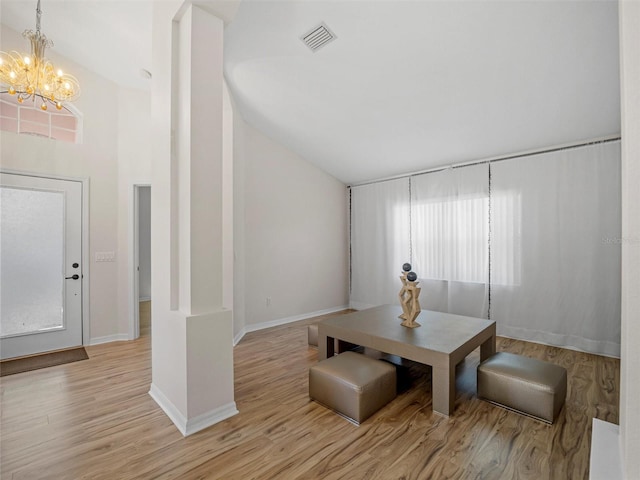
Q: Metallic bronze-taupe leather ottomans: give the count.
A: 3